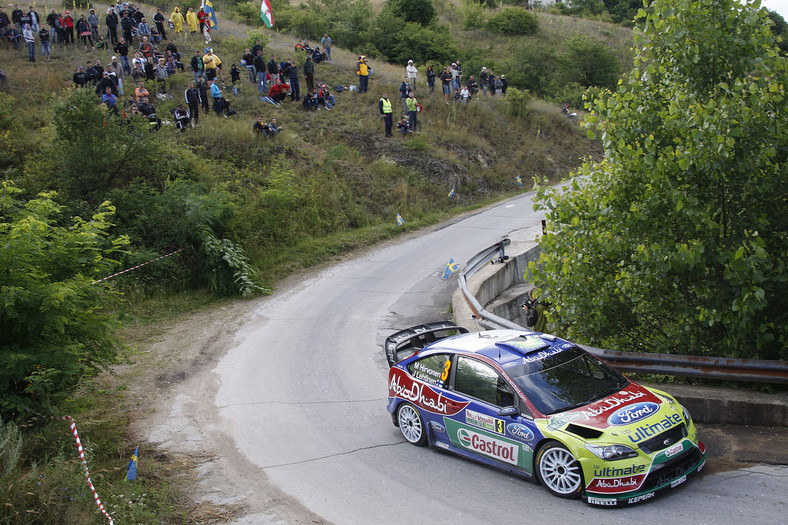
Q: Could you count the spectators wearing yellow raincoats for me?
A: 2